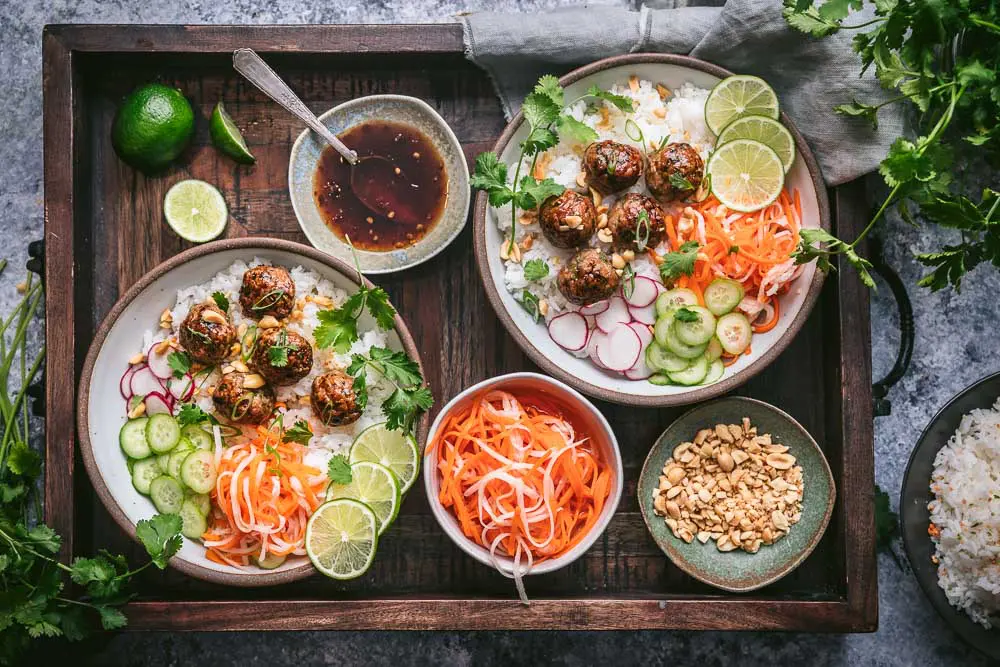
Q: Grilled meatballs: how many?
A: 10